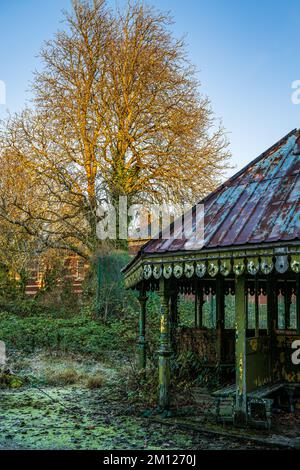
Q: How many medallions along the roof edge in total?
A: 13